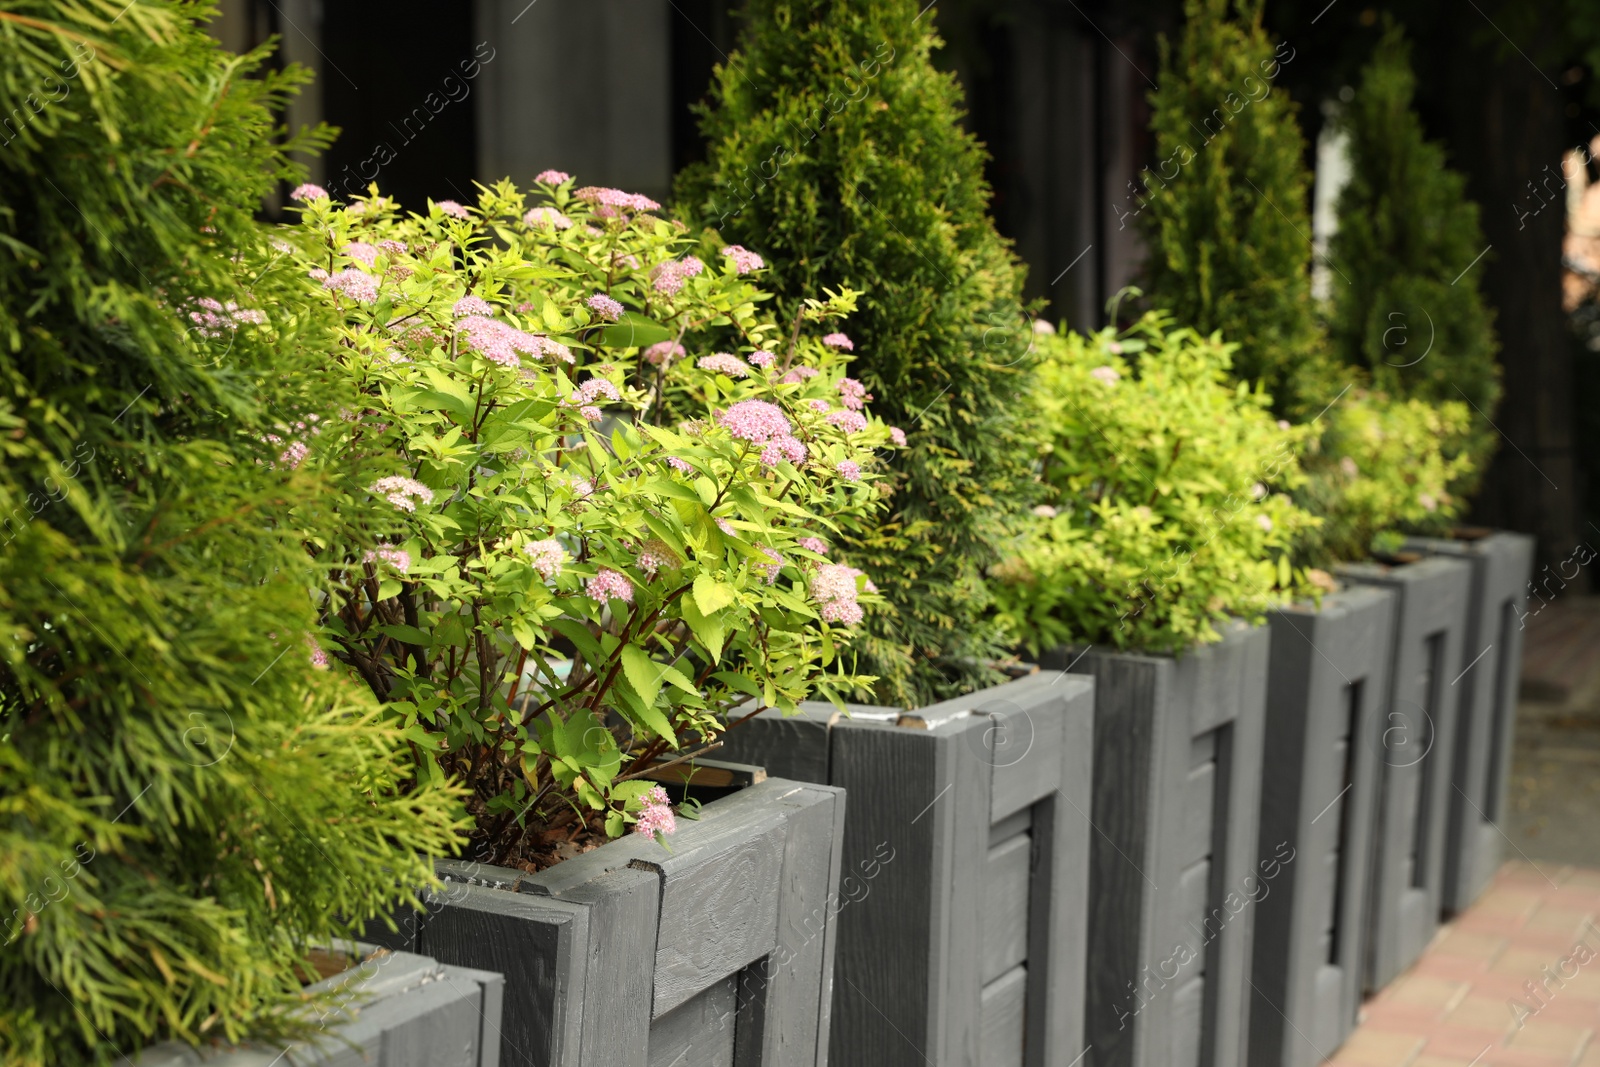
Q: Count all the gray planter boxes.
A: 7